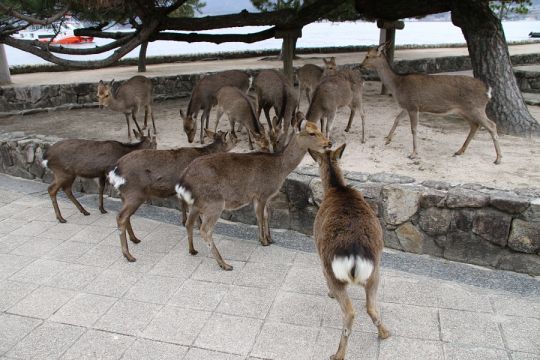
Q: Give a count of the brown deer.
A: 11